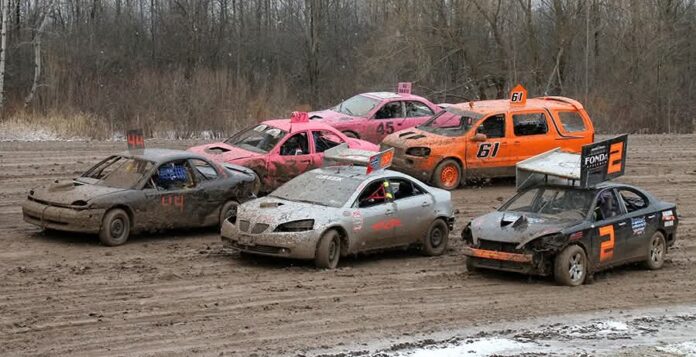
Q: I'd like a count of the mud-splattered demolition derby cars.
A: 6